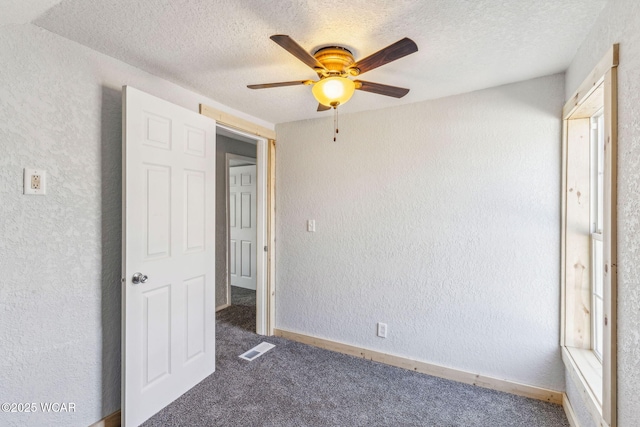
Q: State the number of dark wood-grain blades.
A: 5